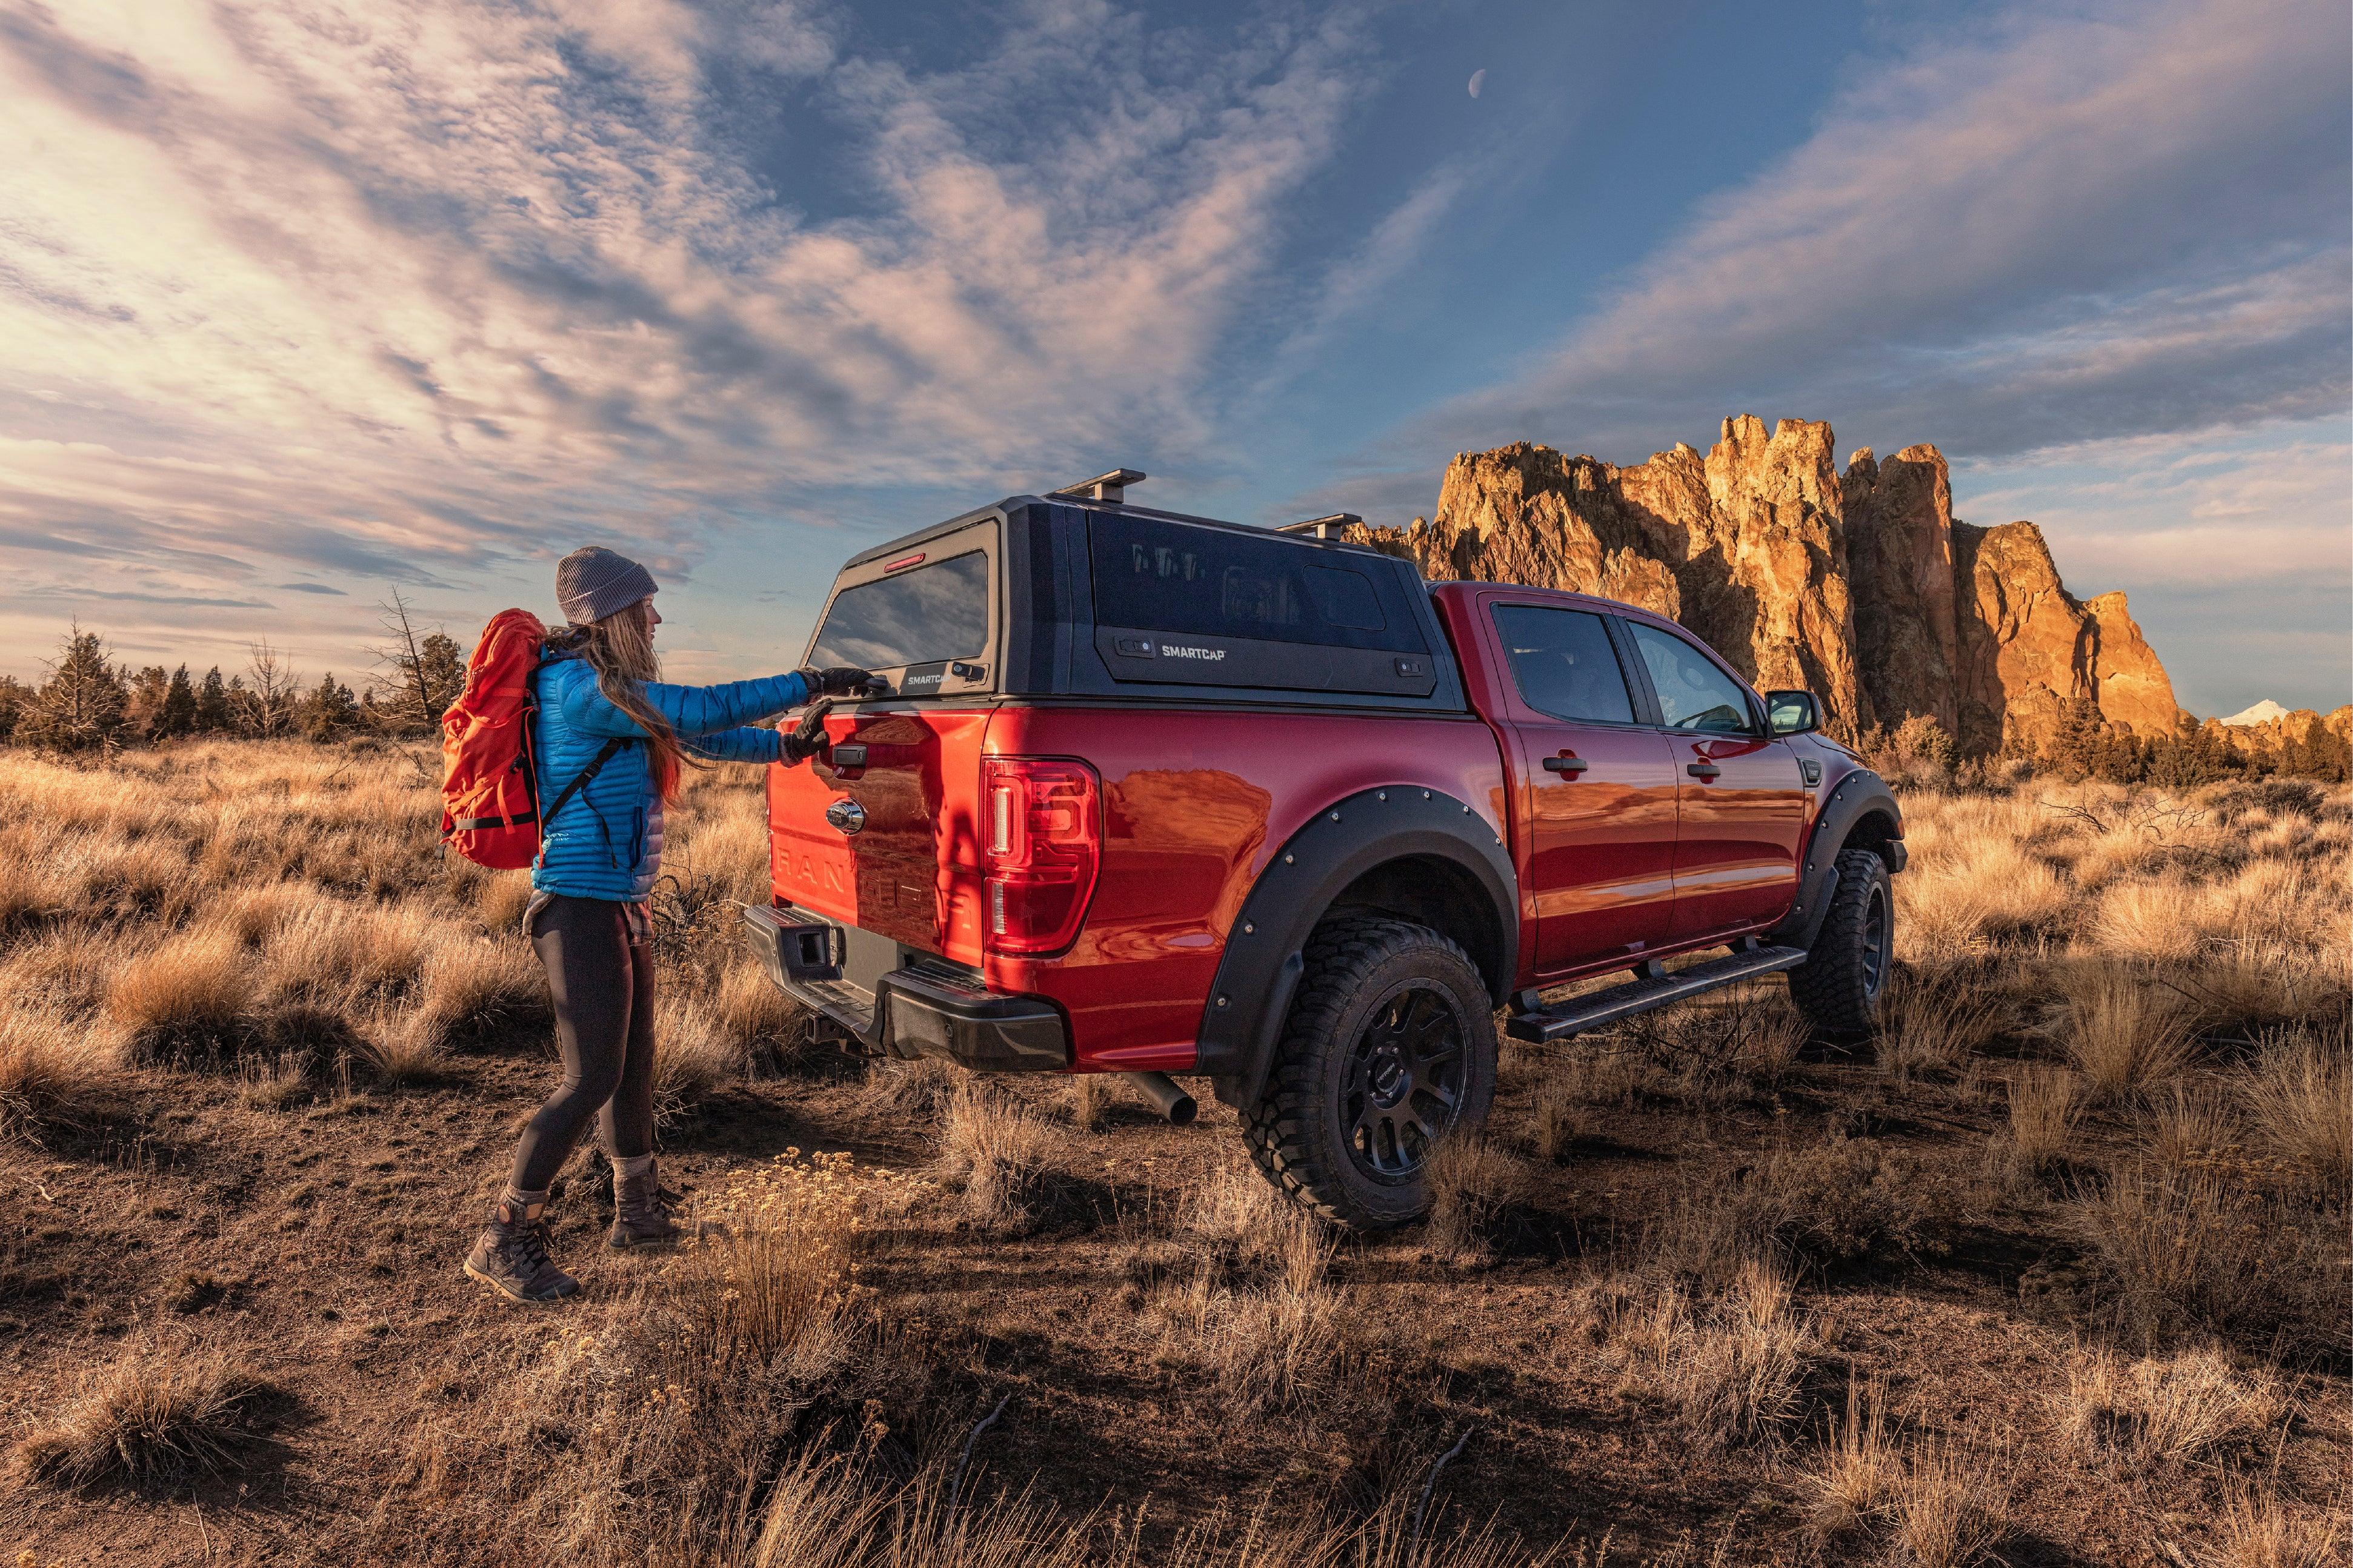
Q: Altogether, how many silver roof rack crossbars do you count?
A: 2